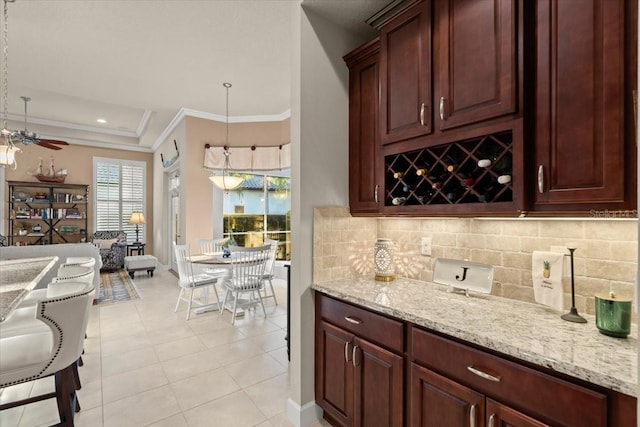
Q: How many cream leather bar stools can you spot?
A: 3